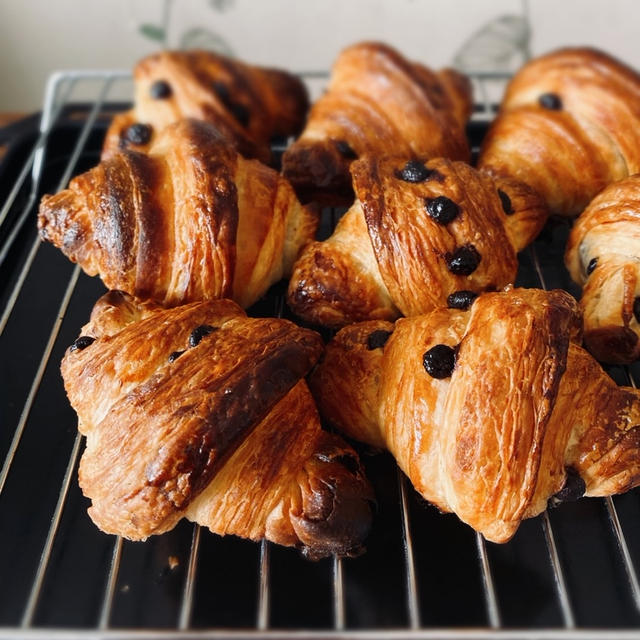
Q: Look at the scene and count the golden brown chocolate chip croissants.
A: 8